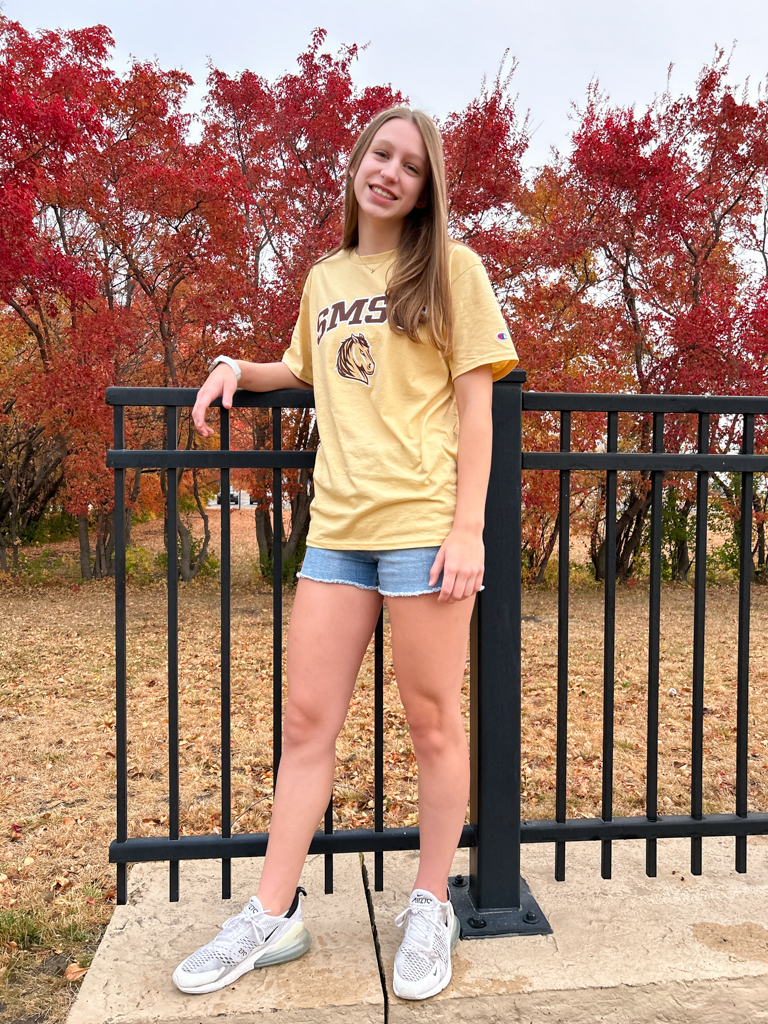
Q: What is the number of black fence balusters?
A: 11